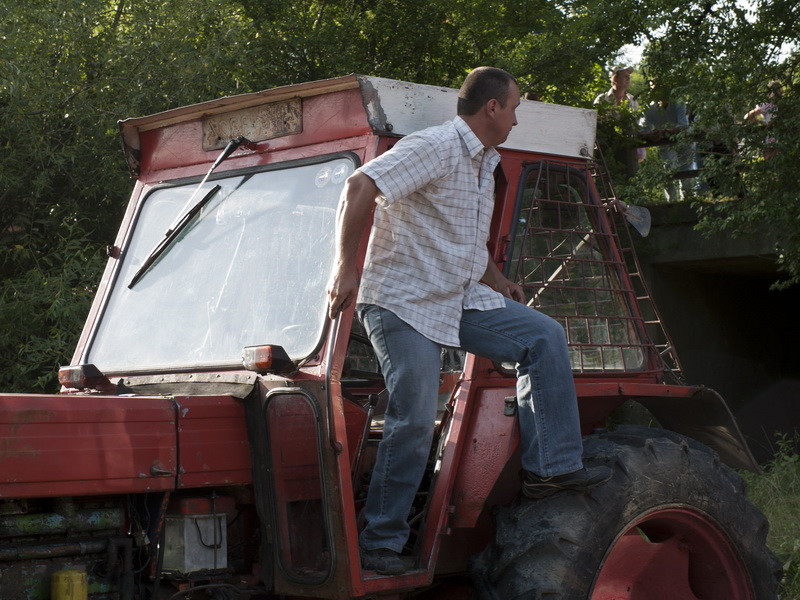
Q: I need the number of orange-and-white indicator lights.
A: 2